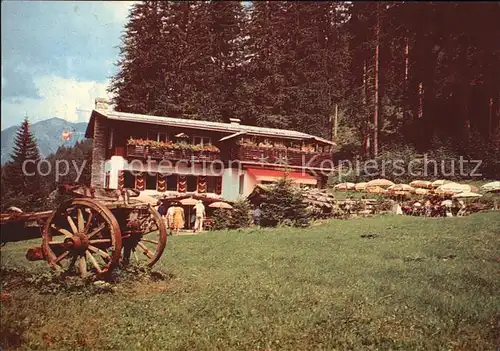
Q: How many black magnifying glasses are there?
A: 0